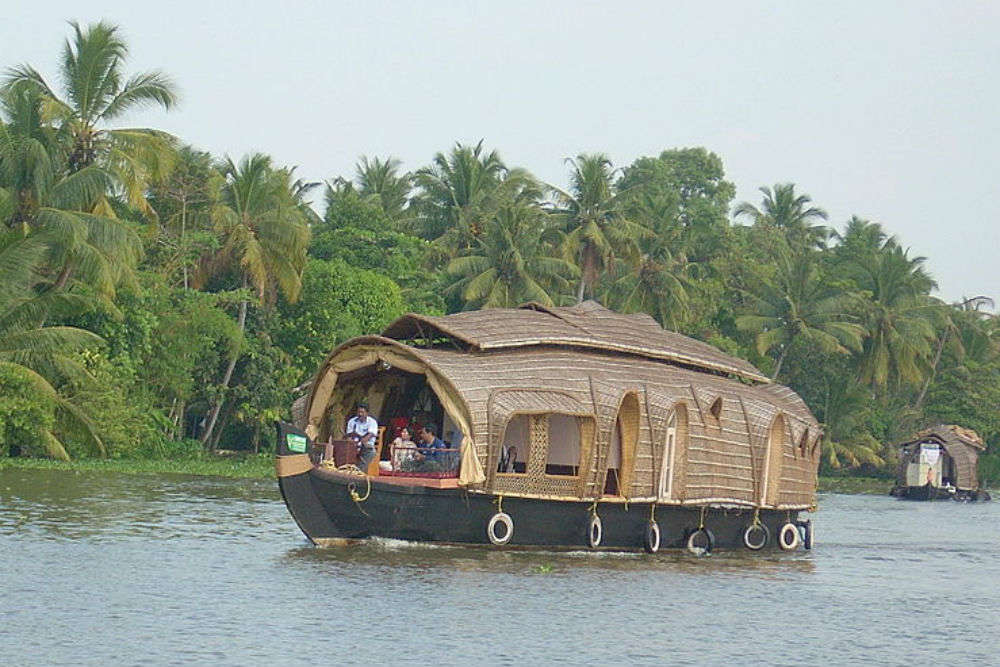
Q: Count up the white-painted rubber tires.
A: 6